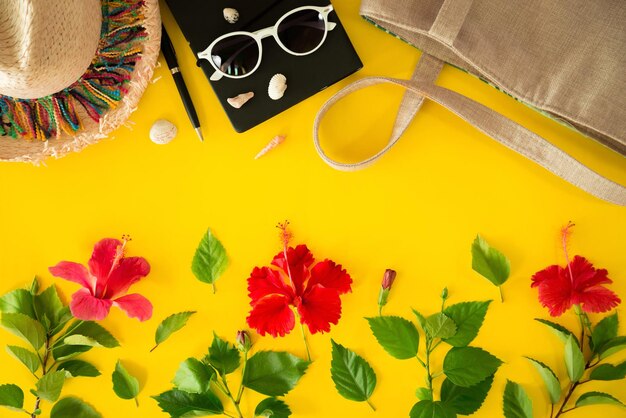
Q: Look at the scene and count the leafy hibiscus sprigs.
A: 4